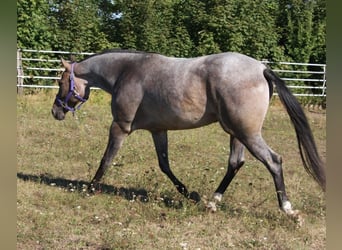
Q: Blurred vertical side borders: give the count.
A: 2